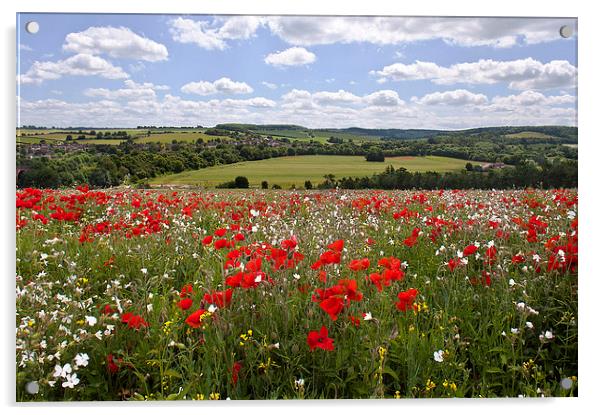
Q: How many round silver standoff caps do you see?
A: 4